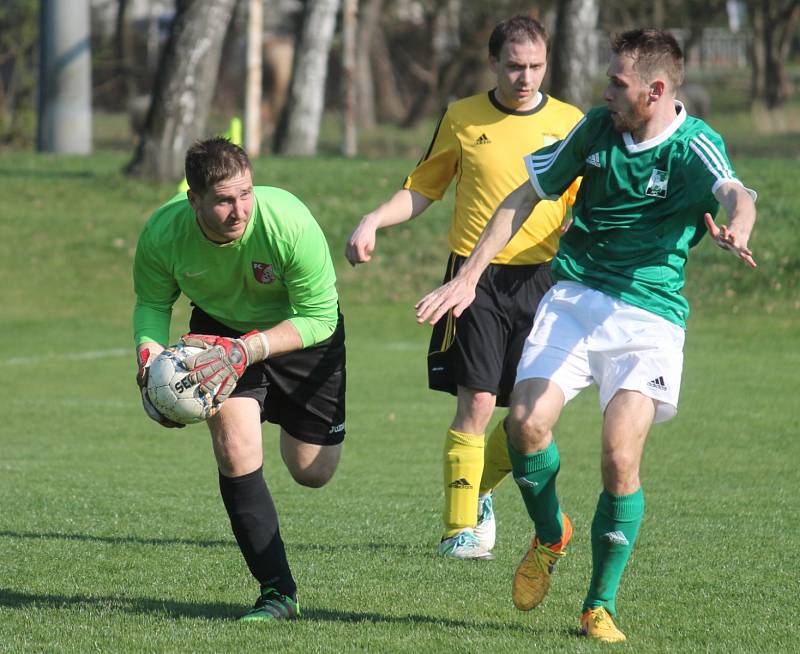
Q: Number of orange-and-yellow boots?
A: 2